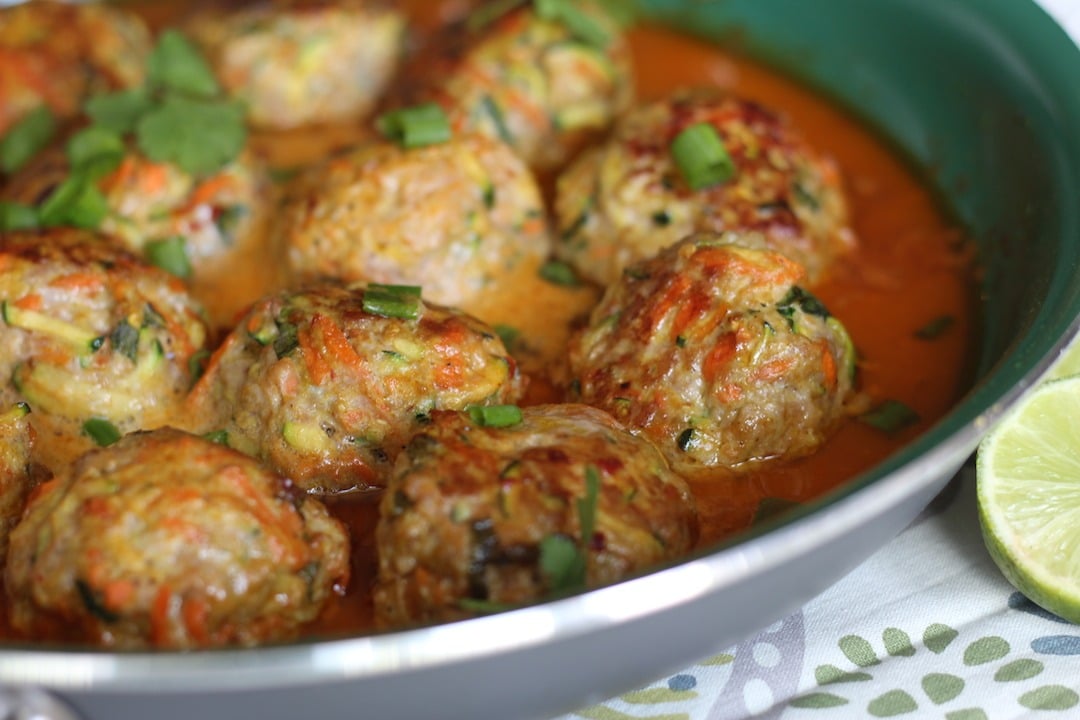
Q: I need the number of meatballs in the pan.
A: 12